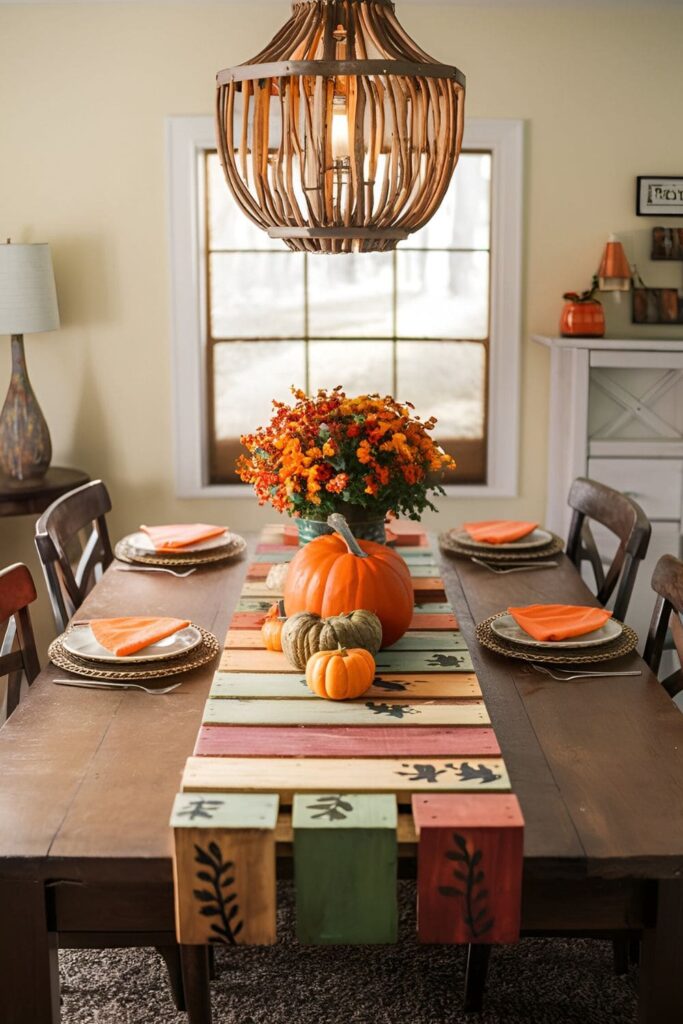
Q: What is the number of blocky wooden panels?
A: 3